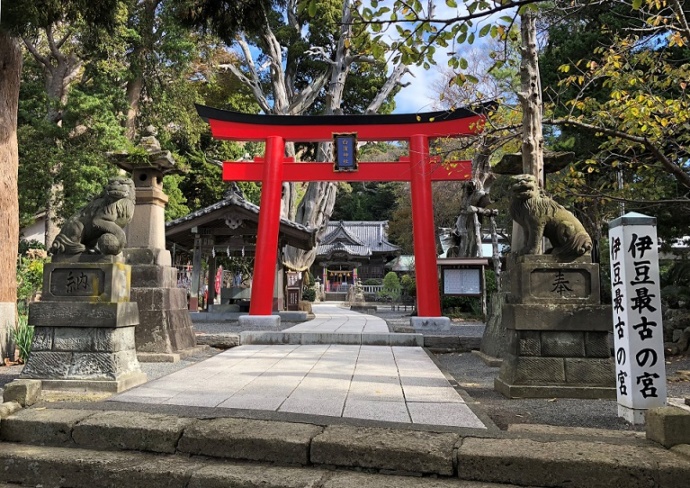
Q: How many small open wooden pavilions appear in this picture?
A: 1